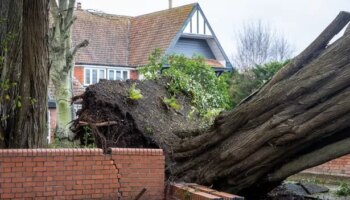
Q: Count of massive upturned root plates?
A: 1